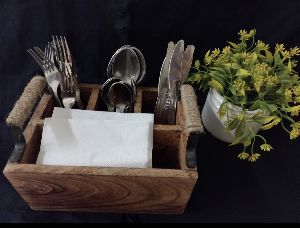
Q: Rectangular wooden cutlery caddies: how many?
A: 1